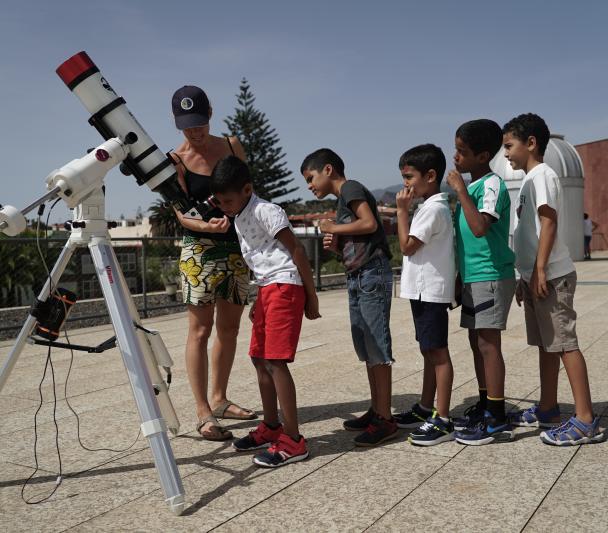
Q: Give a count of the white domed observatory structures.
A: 1